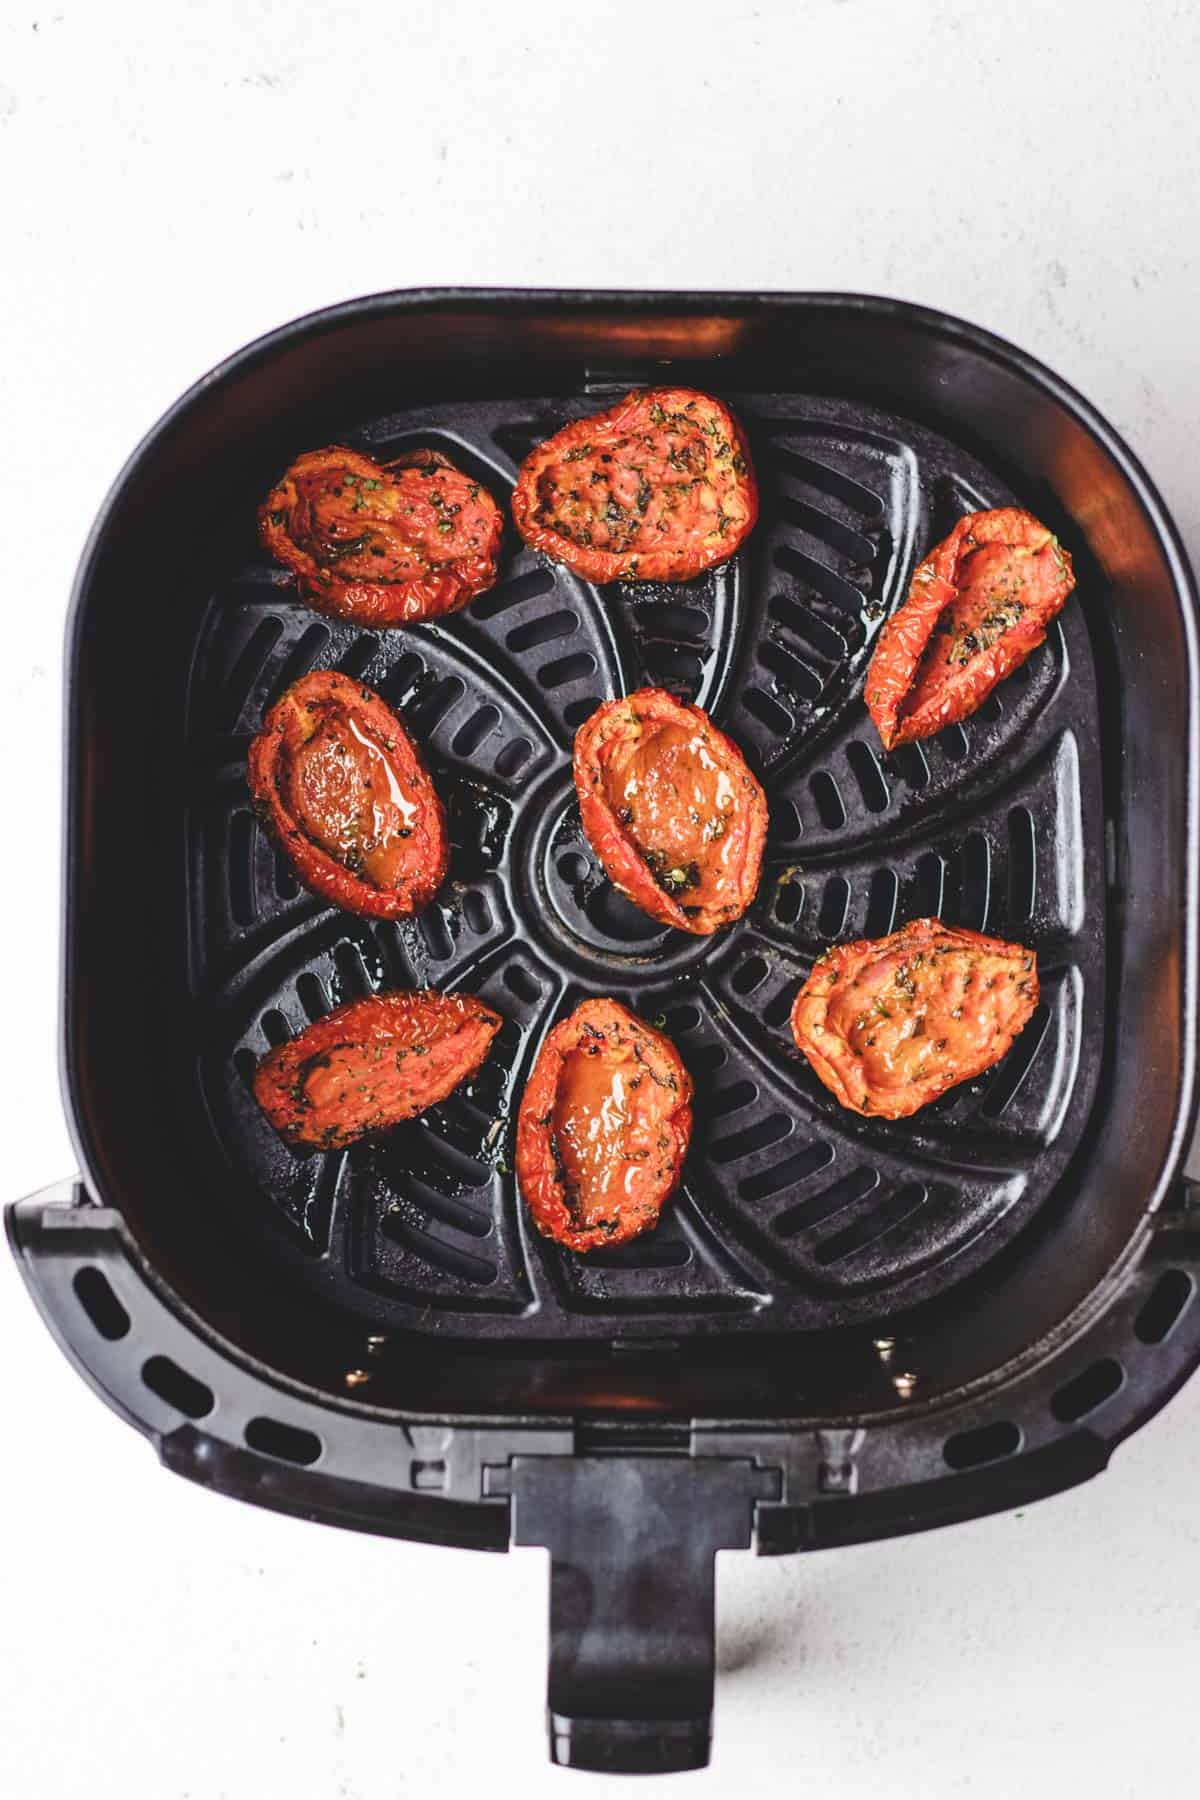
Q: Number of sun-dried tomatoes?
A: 8